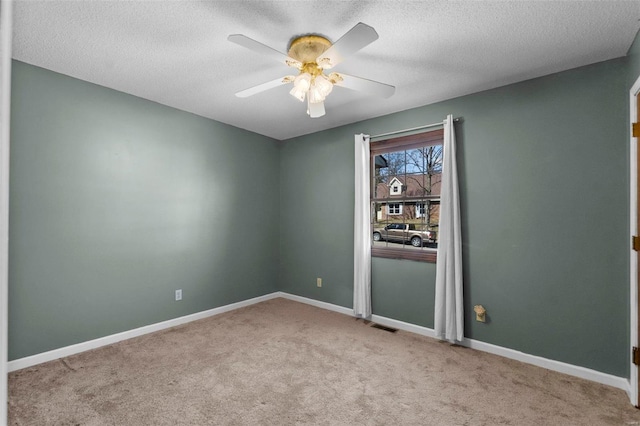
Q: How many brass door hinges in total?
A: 3